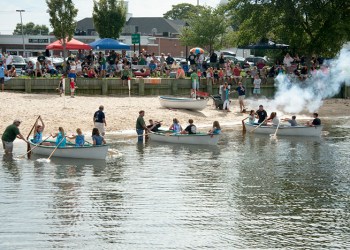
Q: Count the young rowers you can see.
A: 12